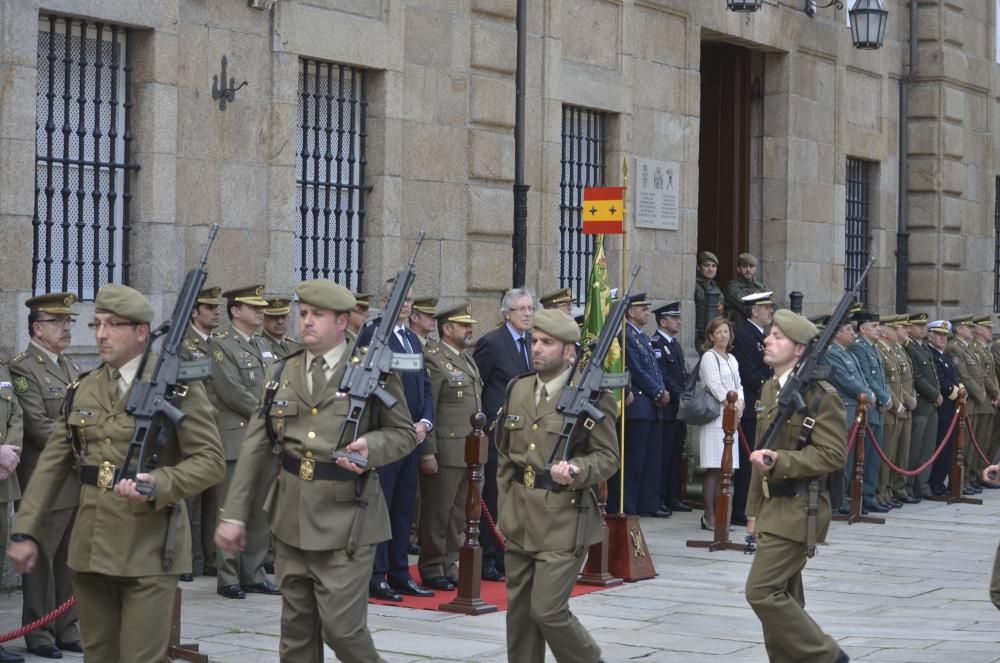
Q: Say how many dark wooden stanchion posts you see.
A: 6